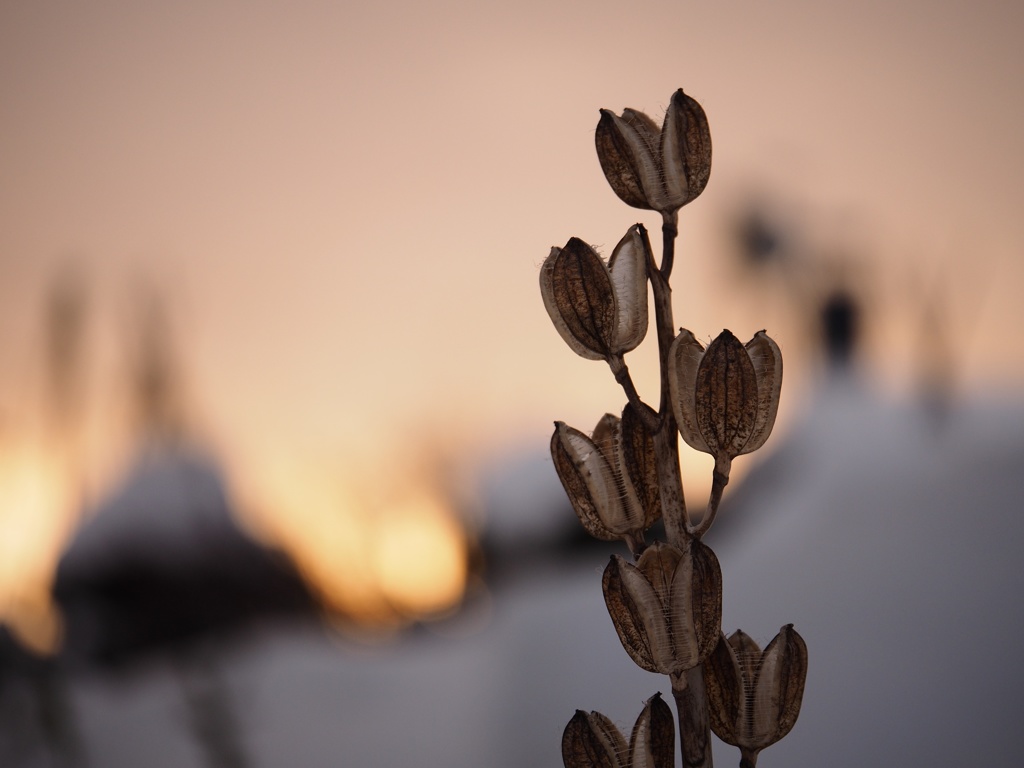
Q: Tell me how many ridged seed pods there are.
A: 7